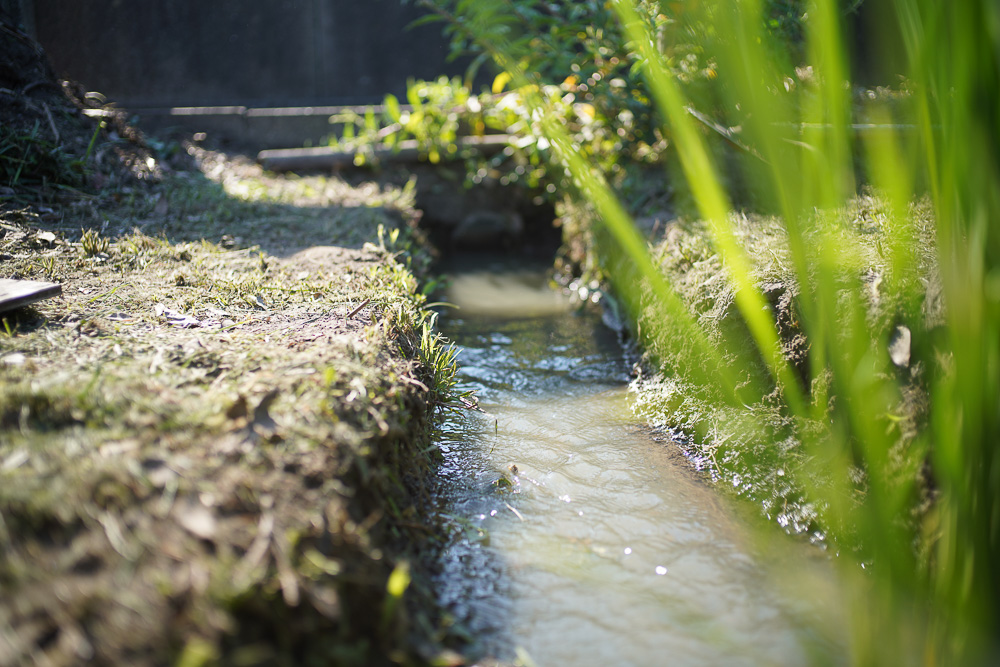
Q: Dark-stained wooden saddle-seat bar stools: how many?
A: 0